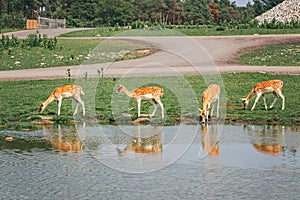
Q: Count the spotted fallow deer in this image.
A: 4